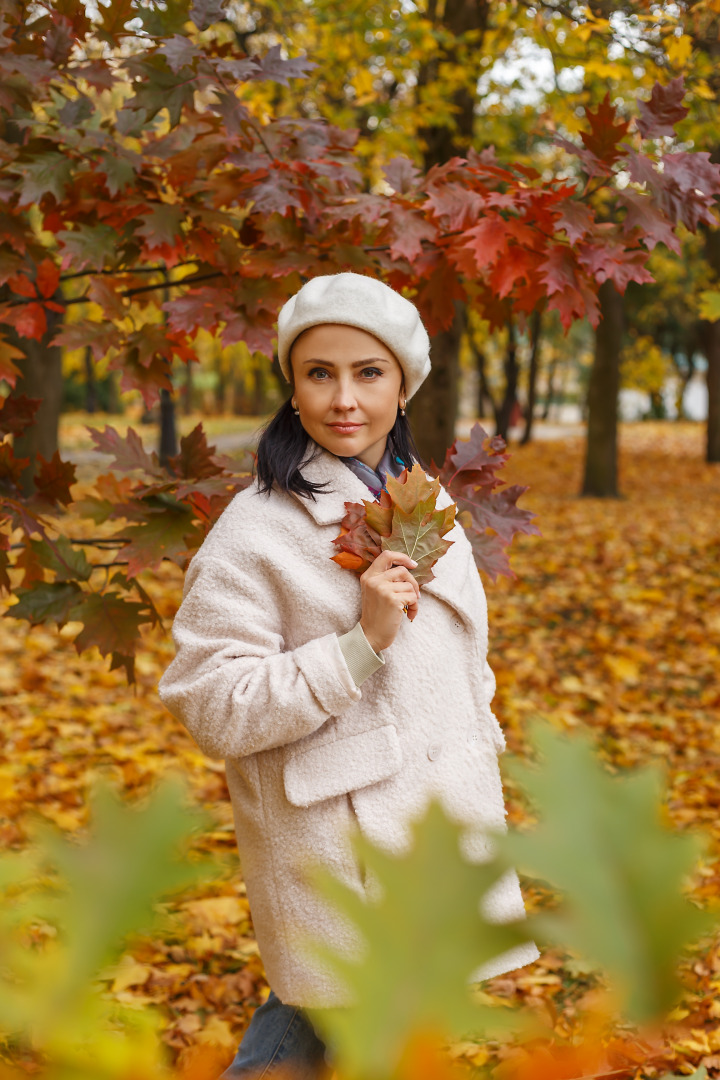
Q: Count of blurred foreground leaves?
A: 3